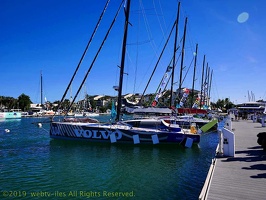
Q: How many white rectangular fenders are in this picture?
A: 4